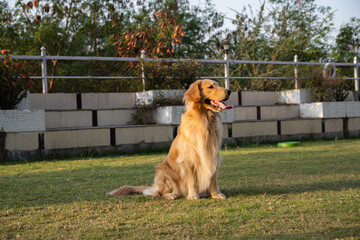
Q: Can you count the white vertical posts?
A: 5